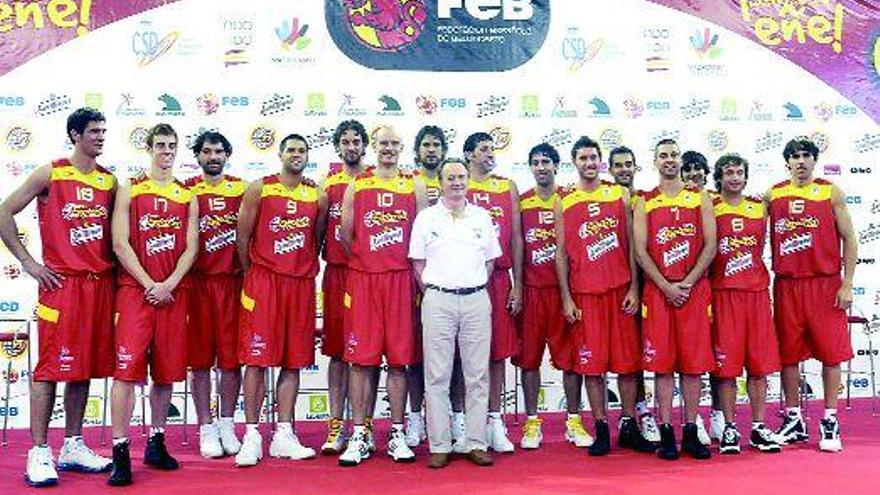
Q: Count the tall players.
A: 15